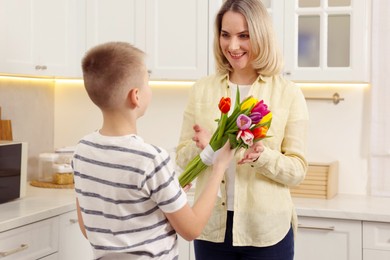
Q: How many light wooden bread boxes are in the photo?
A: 1